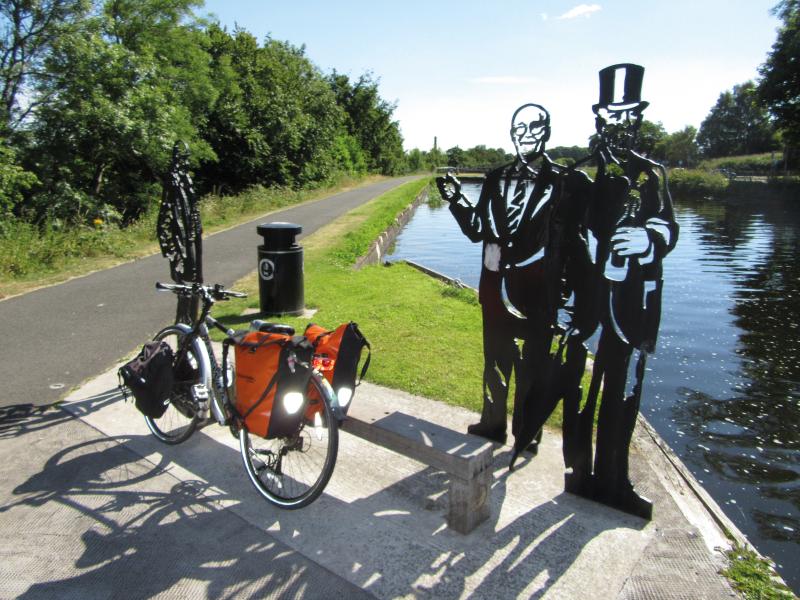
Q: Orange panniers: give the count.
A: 2